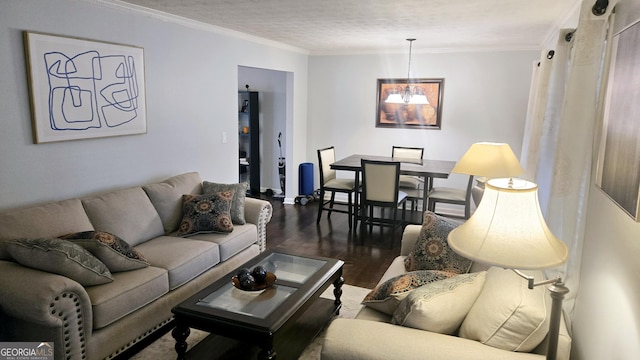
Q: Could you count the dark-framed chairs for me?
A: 4